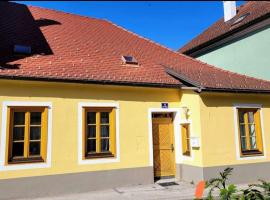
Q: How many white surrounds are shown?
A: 5